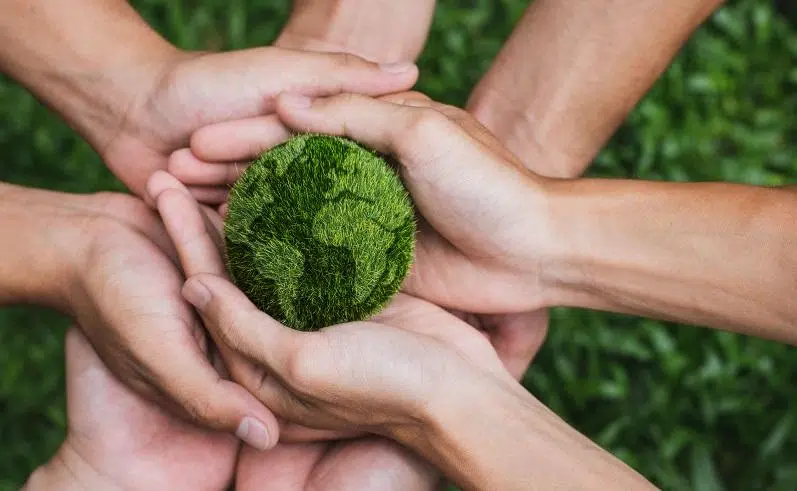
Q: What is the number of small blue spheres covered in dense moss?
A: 0